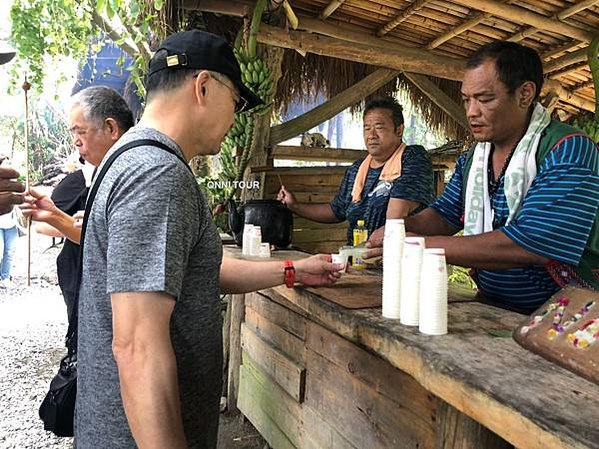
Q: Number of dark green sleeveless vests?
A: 1